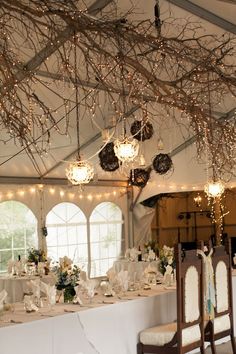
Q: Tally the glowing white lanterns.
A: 3